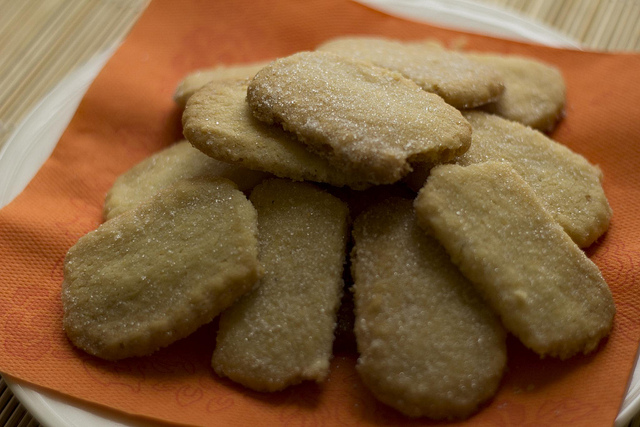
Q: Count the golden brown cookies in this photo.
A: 11